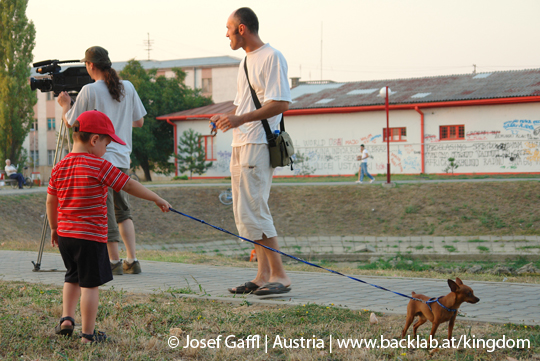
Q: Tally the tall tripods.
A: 1